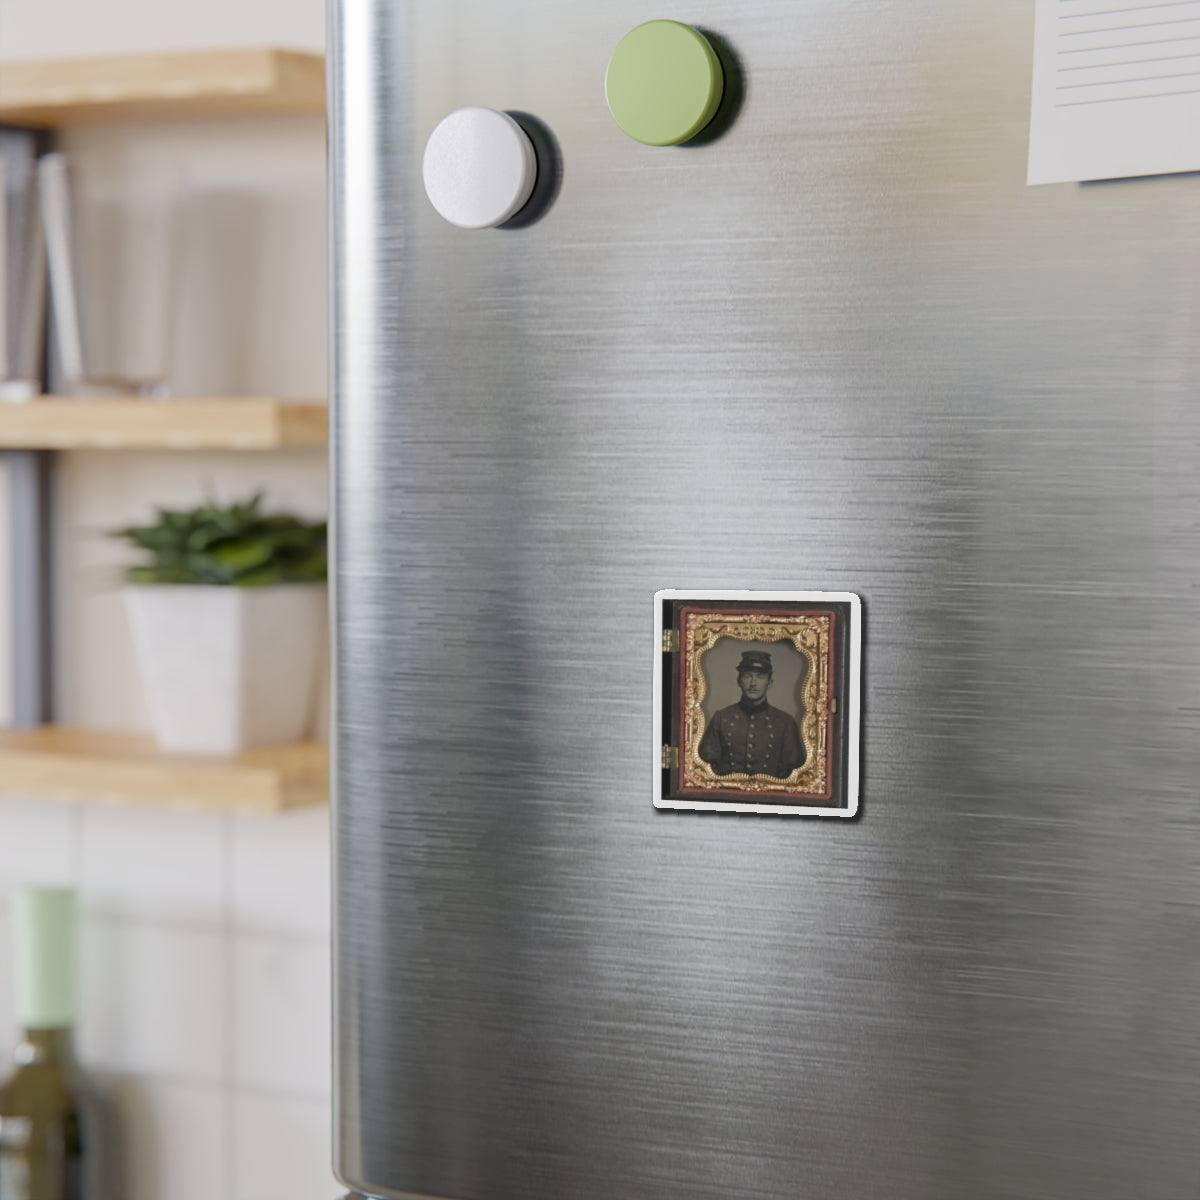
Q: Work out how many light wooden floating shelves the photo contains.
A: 3